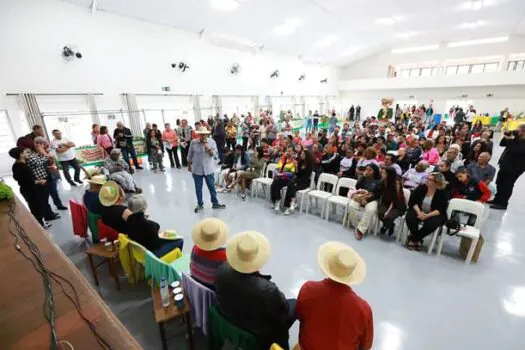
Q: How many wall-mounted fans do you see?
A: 6